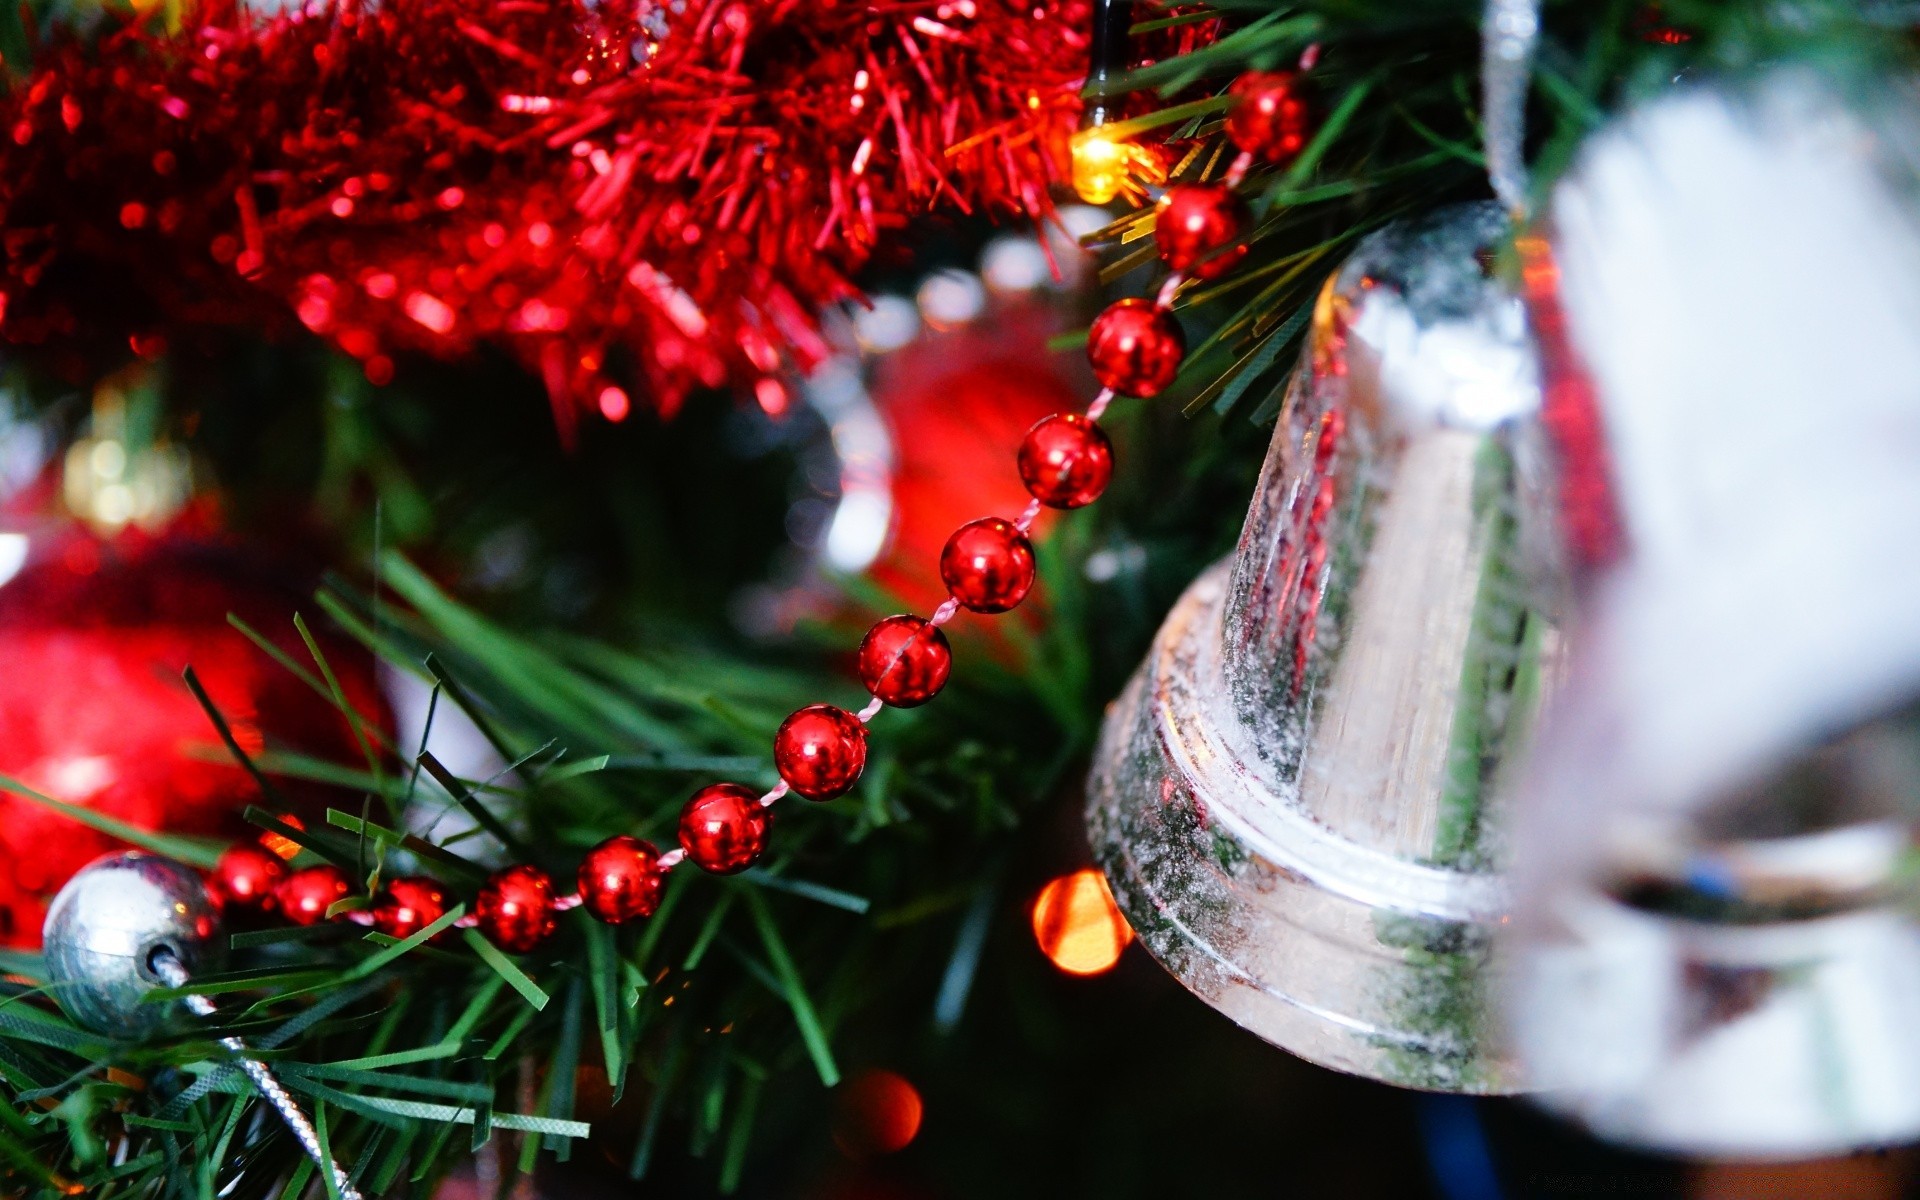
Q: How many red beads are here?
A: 13